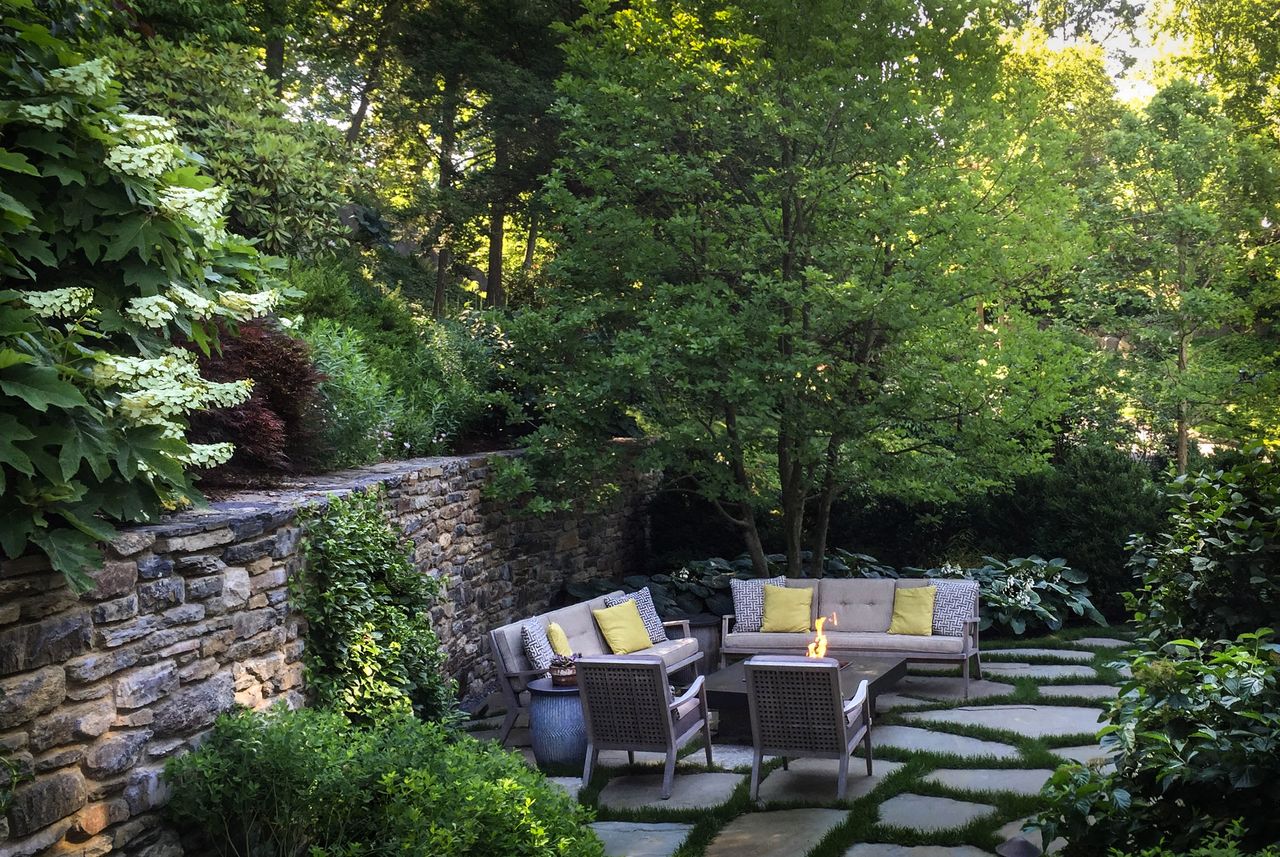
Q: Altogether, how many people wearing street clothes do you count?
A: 0